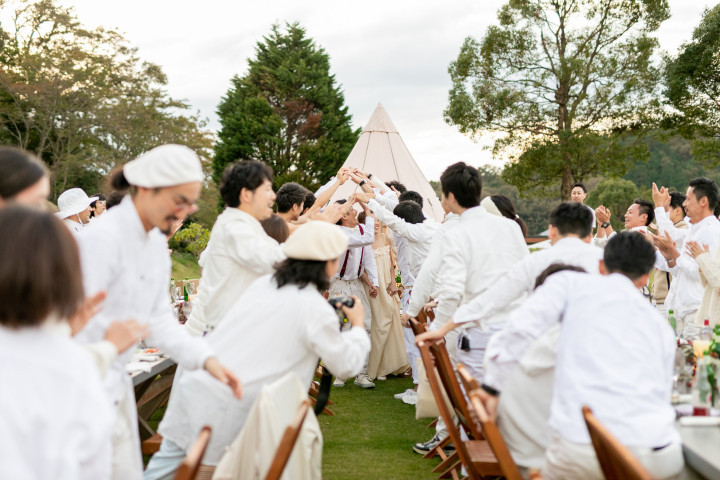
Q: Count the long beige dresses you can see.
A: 1